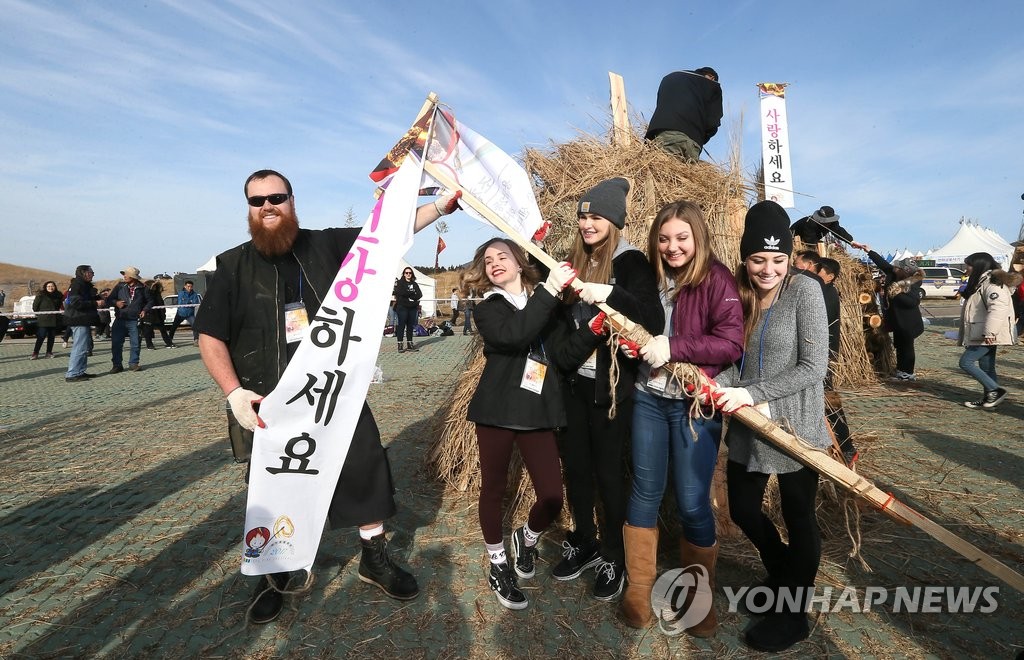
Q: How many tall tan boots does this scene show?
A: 2